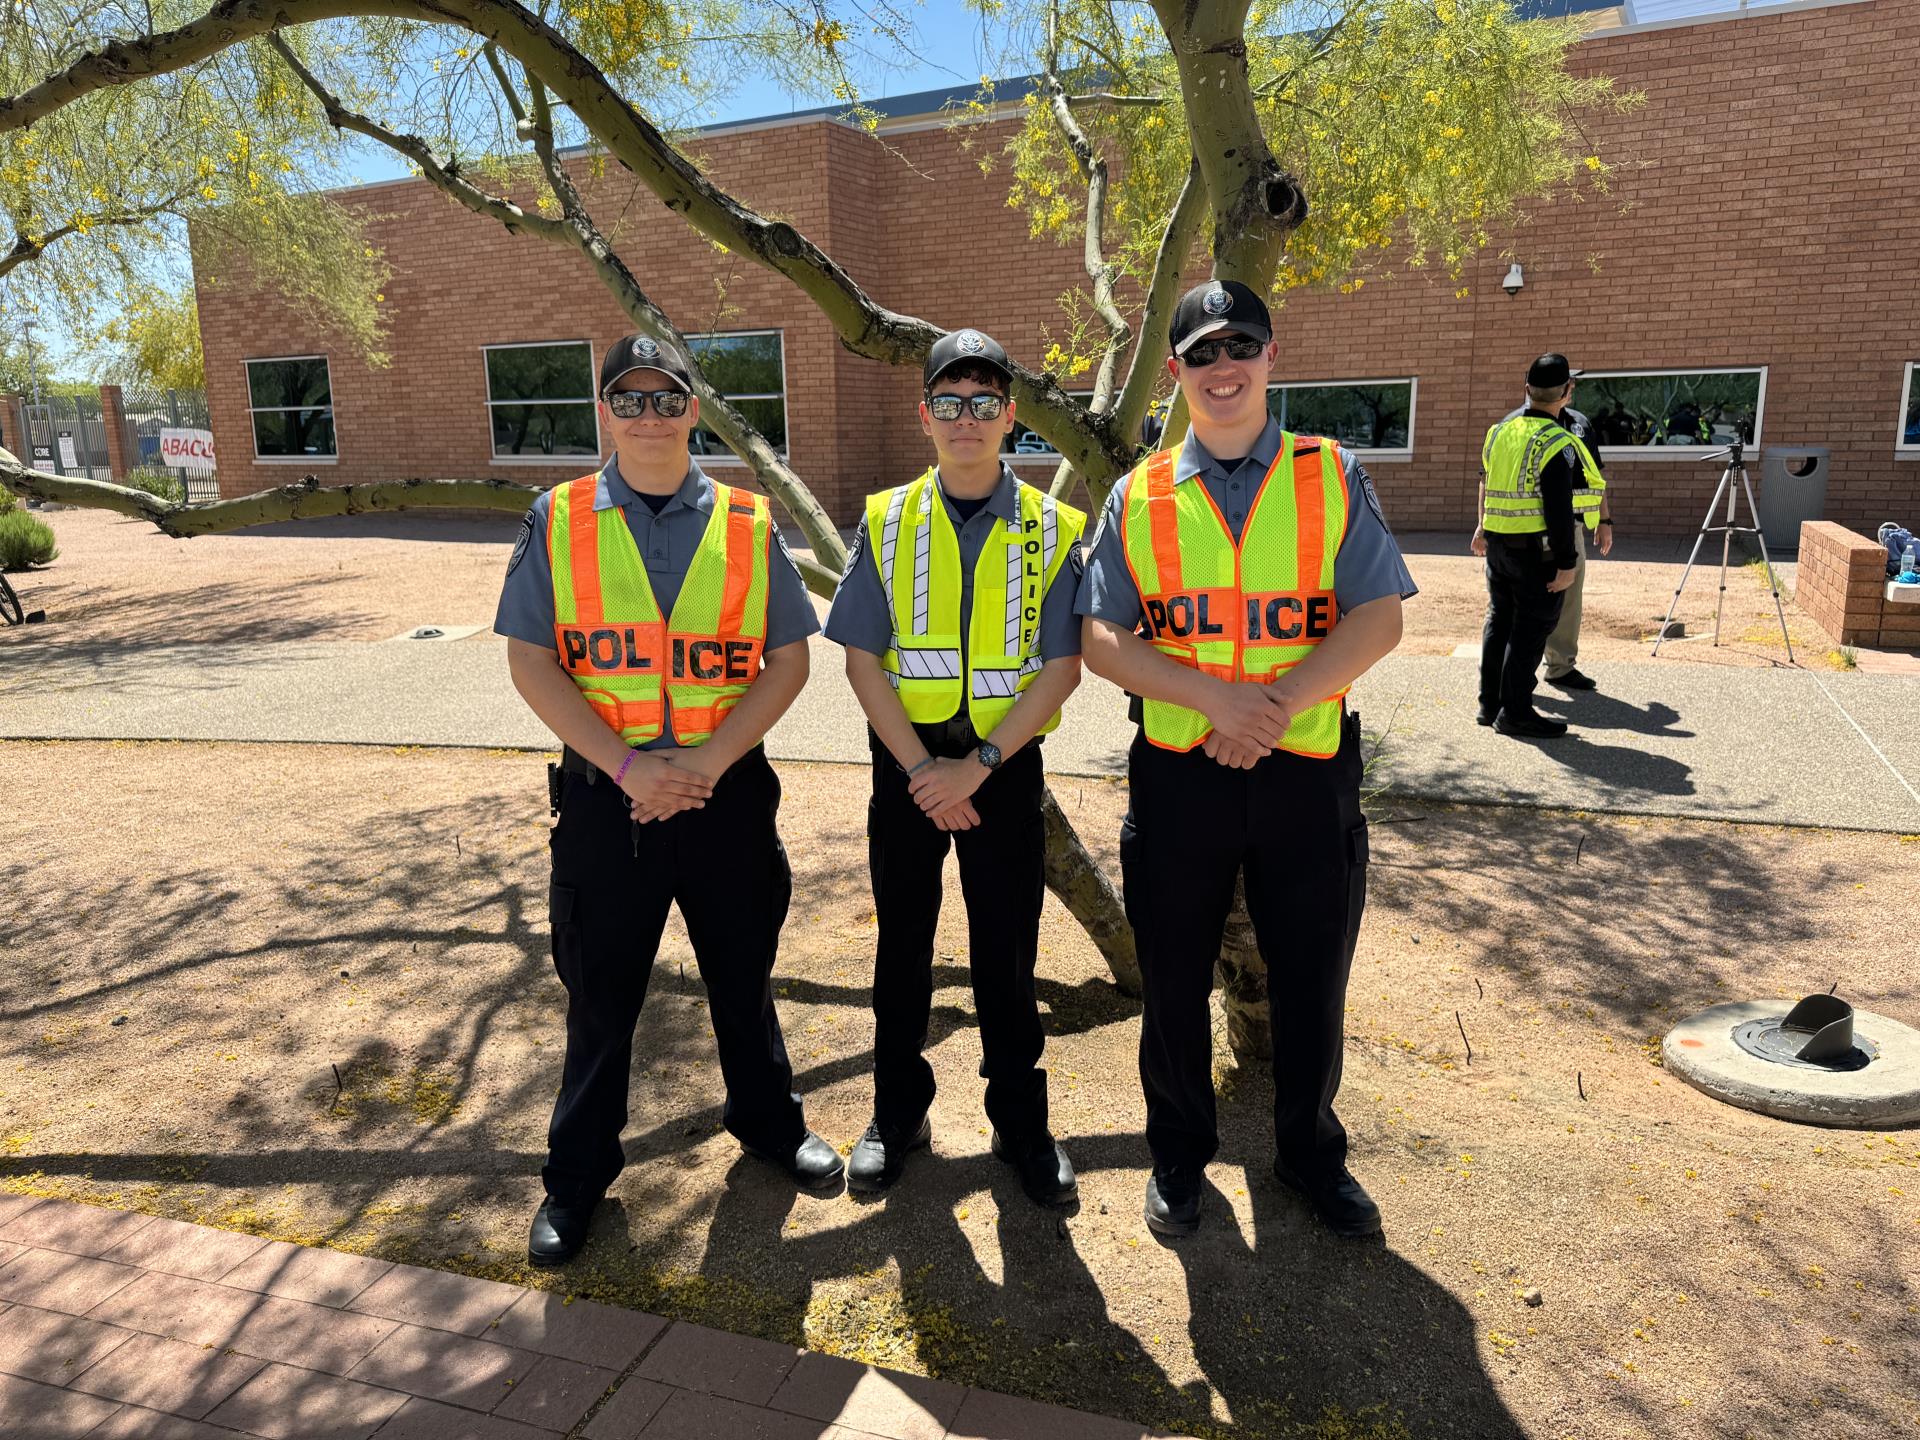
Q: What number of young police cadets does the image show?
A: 3